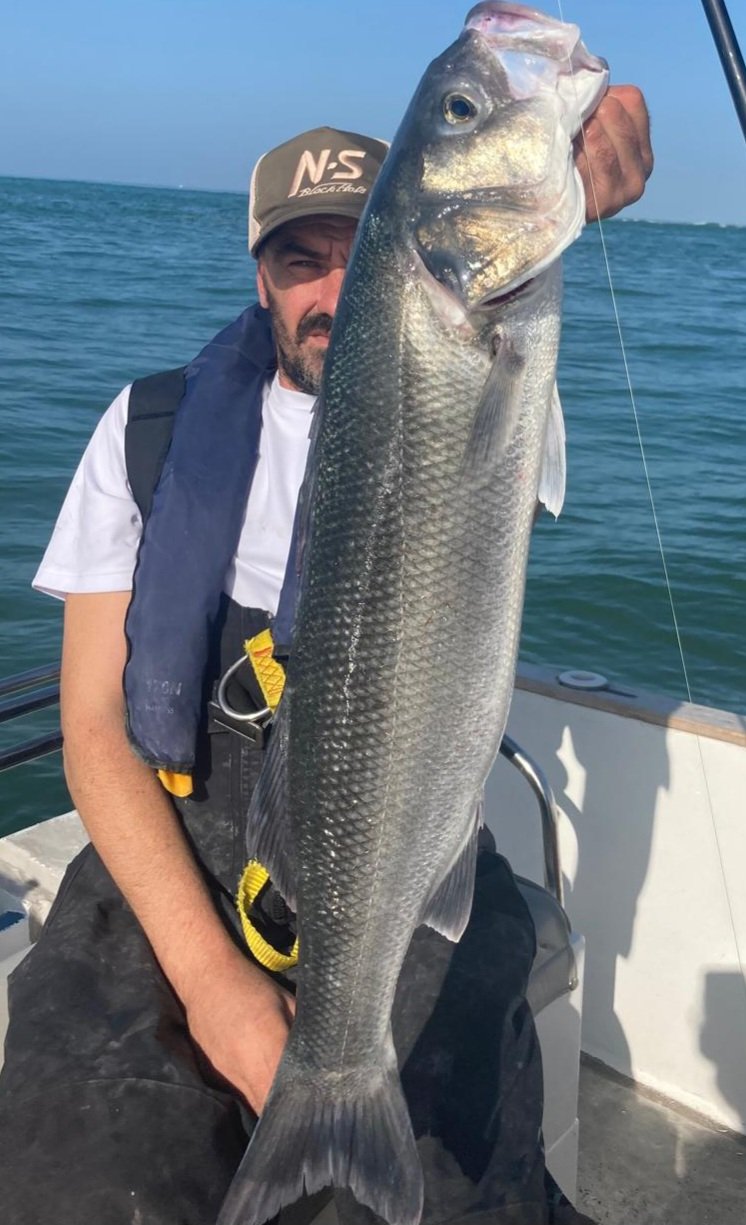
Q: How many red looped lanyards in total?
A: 0